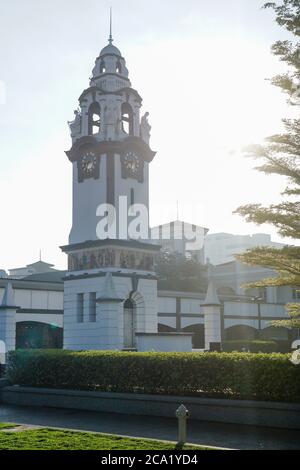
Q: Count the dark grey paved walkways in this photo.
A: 1